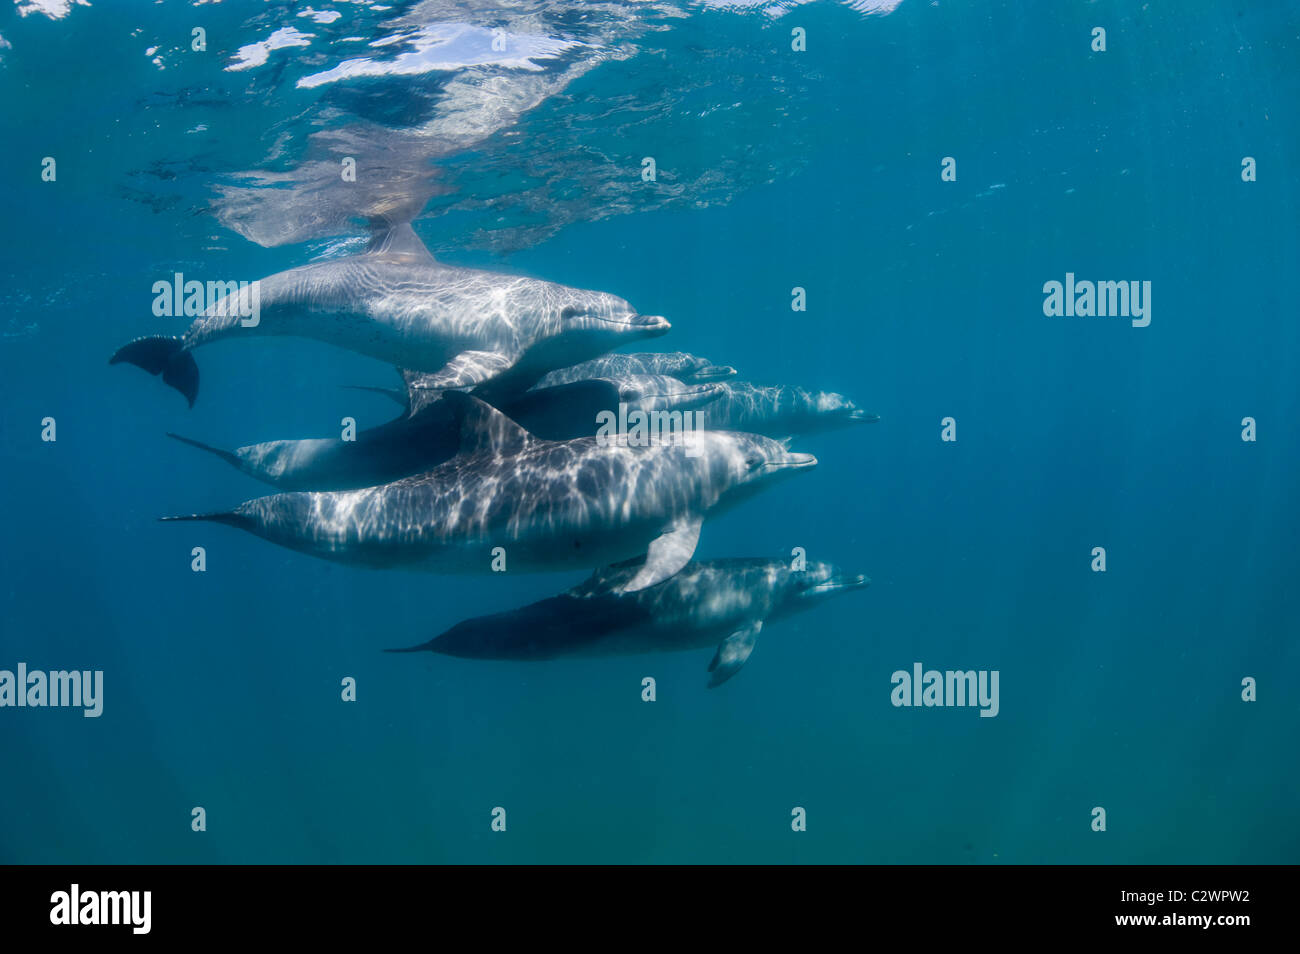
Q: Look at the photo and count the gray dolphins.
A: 6